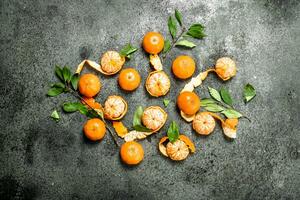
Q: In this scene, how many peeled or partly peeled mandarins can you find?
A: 7